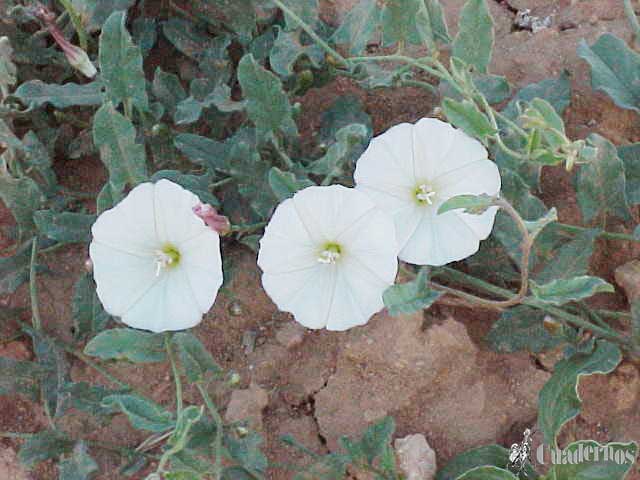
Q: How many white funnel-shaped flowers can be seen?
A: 3